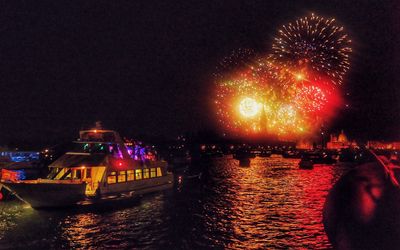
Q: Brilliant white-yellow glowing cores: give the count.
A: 1